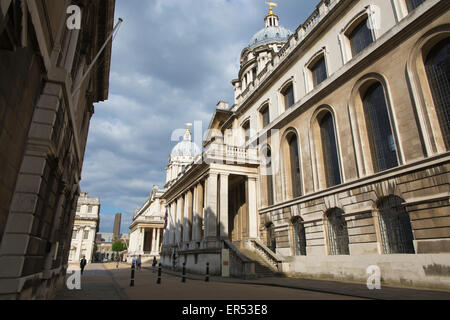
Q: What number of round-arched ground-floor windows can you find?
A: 4